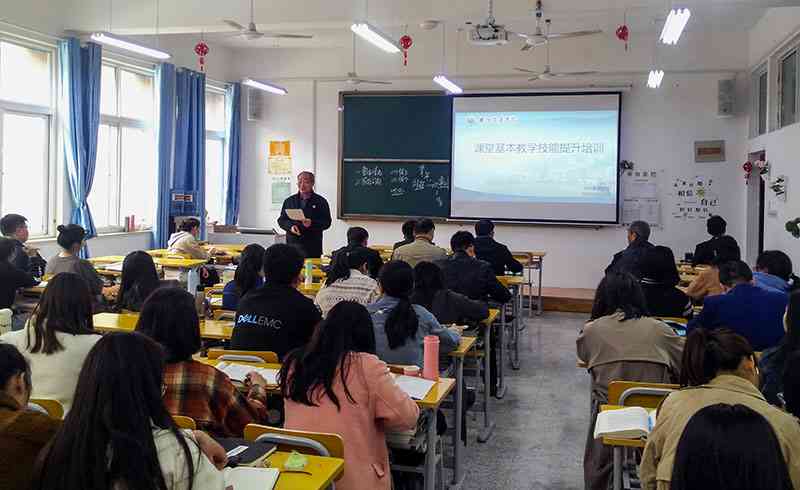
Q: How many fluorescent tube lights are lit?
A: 6